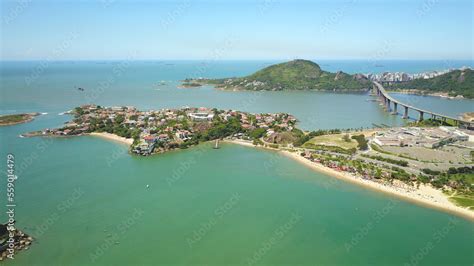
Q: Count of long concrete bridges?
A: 1